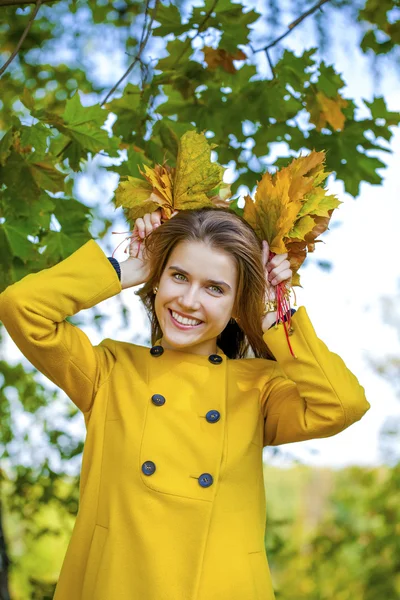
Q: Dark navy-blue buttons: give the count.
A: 6